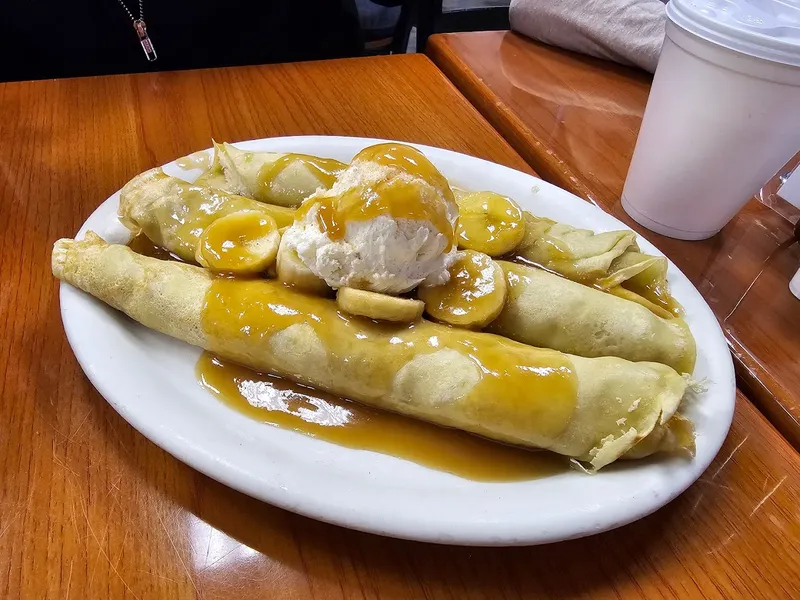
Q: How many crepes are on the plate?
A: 3